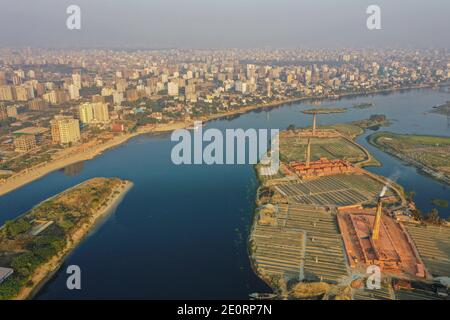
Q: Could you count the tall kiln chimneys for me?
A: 3